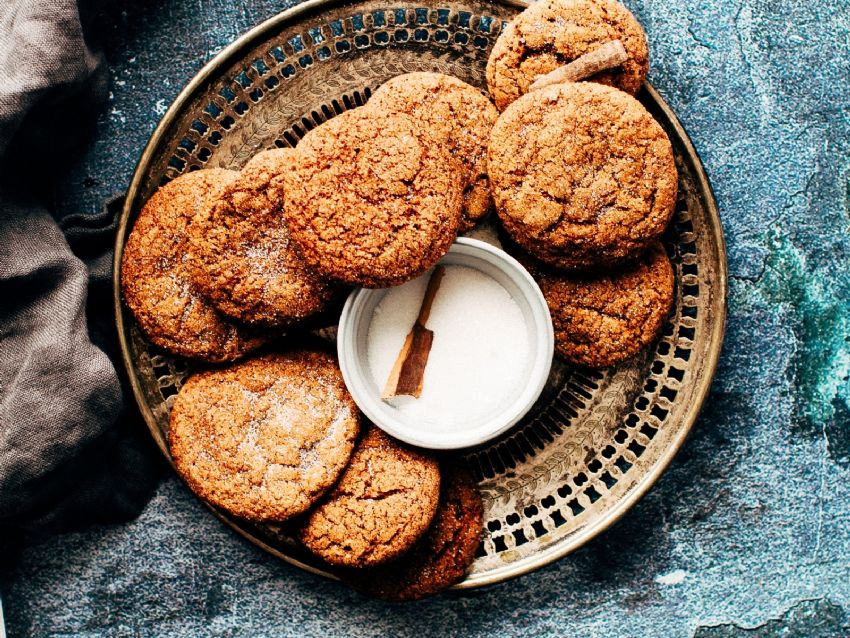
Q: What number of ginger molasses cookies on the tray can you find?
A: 10